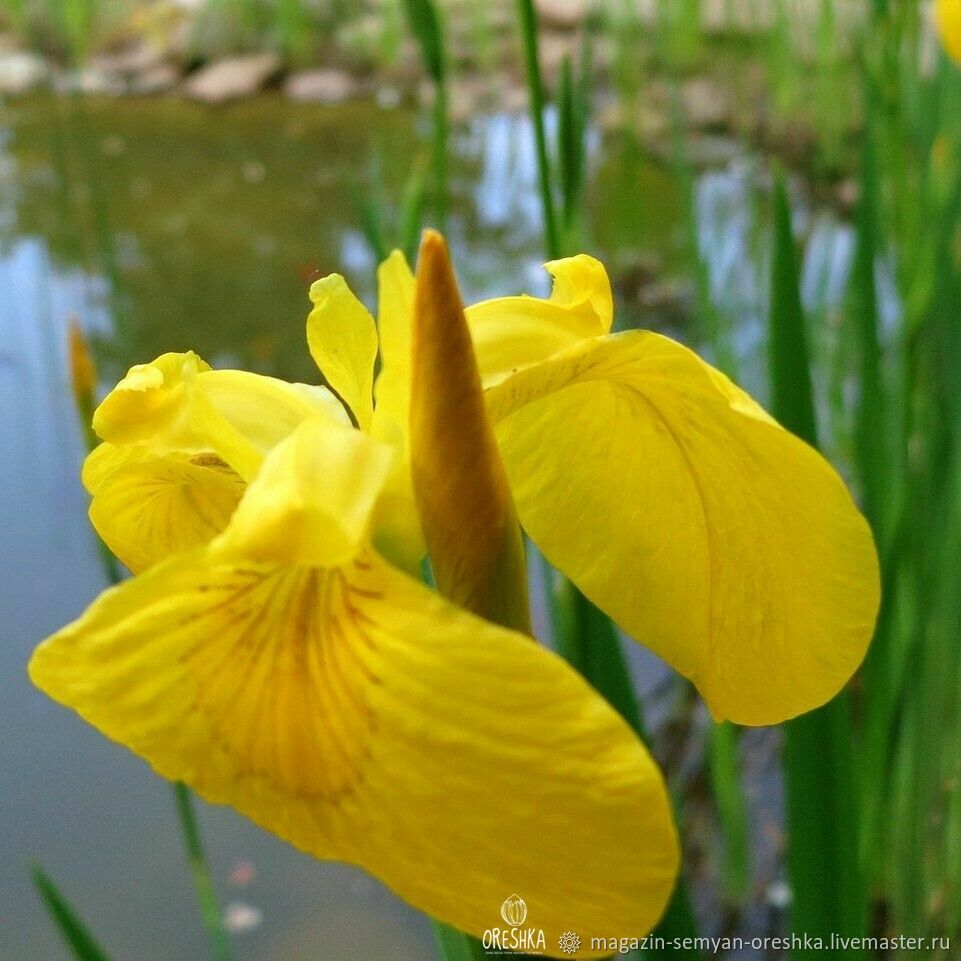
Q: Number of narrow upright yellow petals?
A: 2